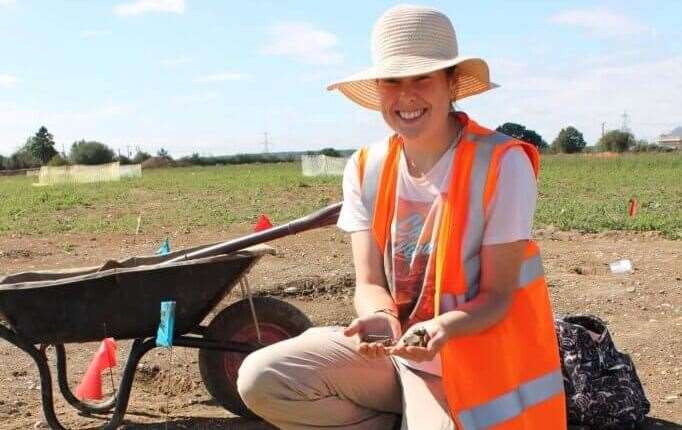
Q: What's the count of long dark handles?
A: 1